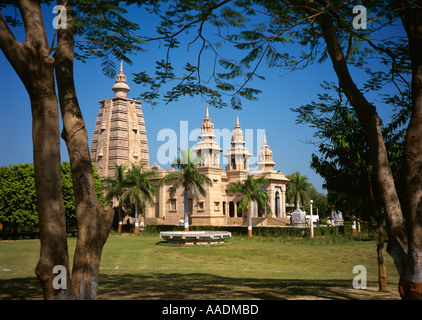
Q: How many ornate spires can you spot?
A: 4